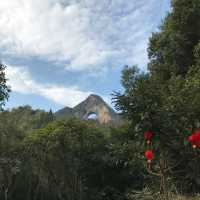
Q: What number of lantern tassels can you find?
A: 3